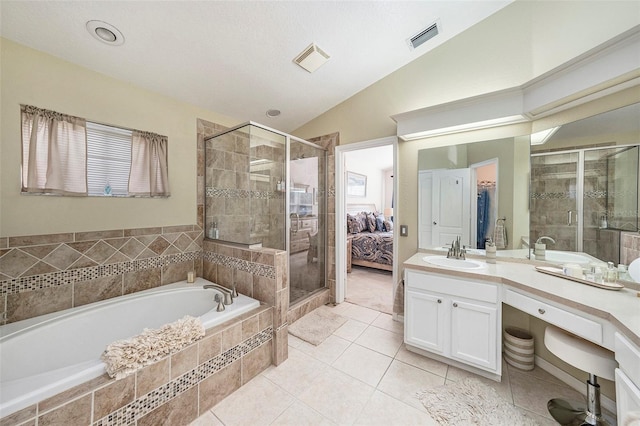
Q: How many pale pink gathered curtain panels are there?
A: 2